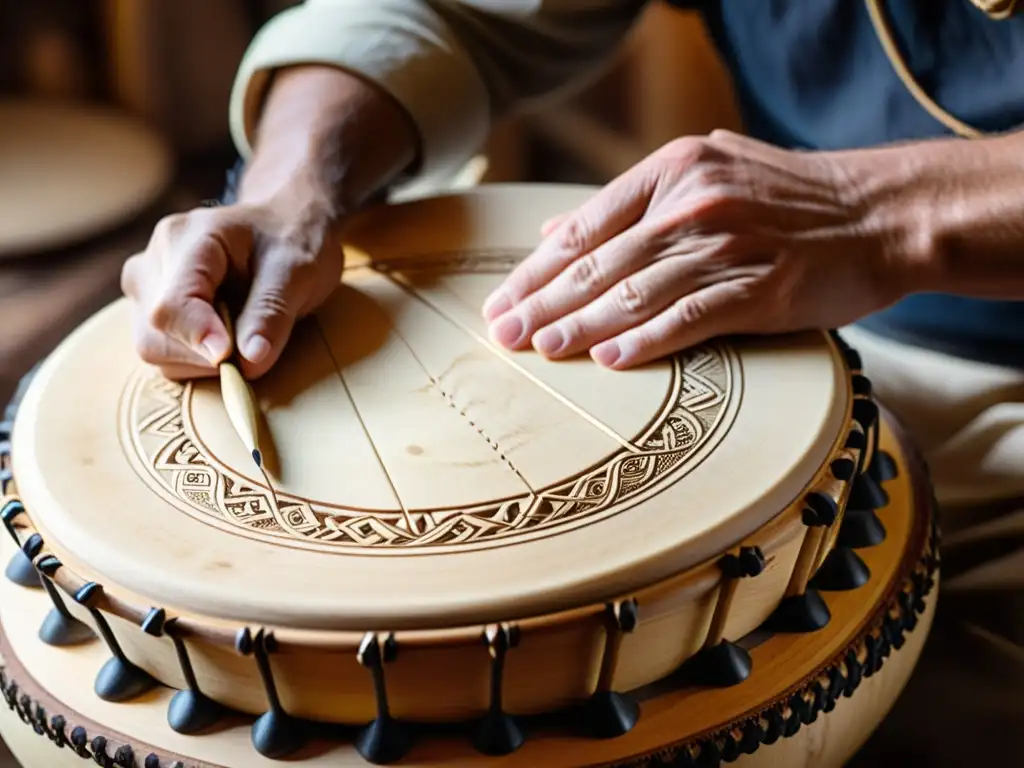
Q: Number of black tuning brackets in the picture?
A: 14